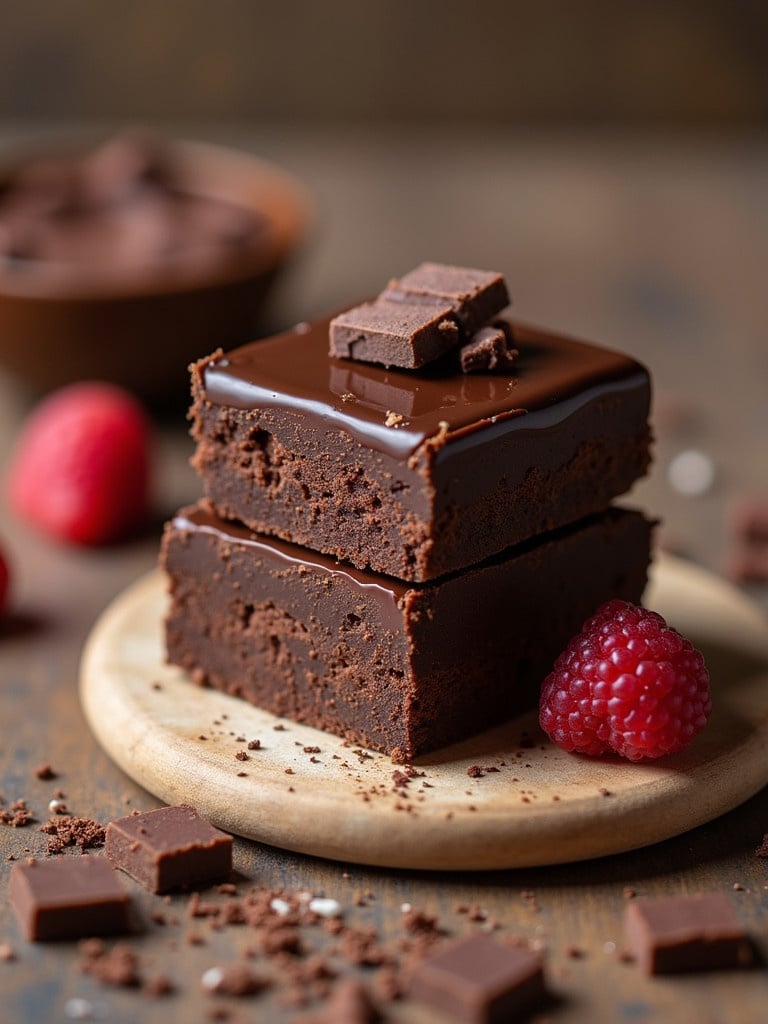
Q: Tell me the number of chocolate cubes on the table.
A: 4